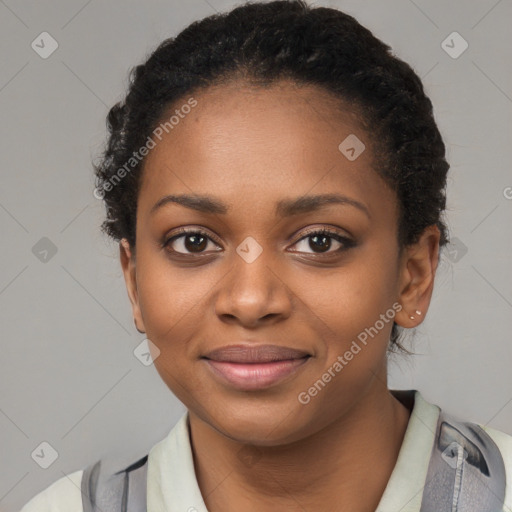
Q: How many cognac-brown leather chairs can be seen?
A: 0